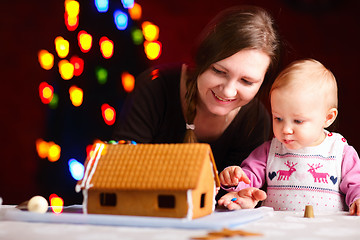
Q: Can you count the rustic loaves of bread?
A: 0